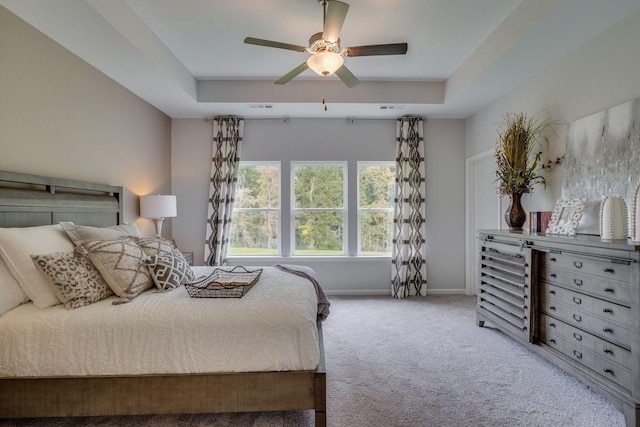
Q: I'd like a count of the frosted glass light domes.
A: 1